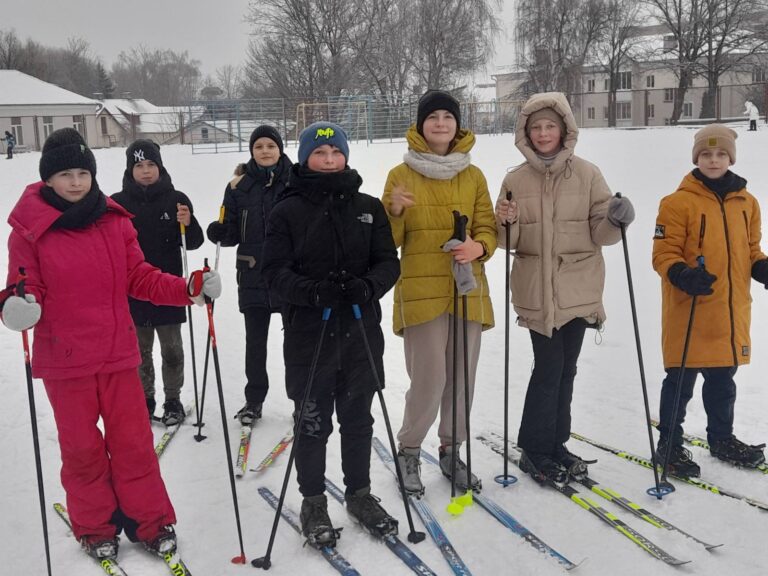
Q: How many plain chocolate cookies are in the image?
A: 0